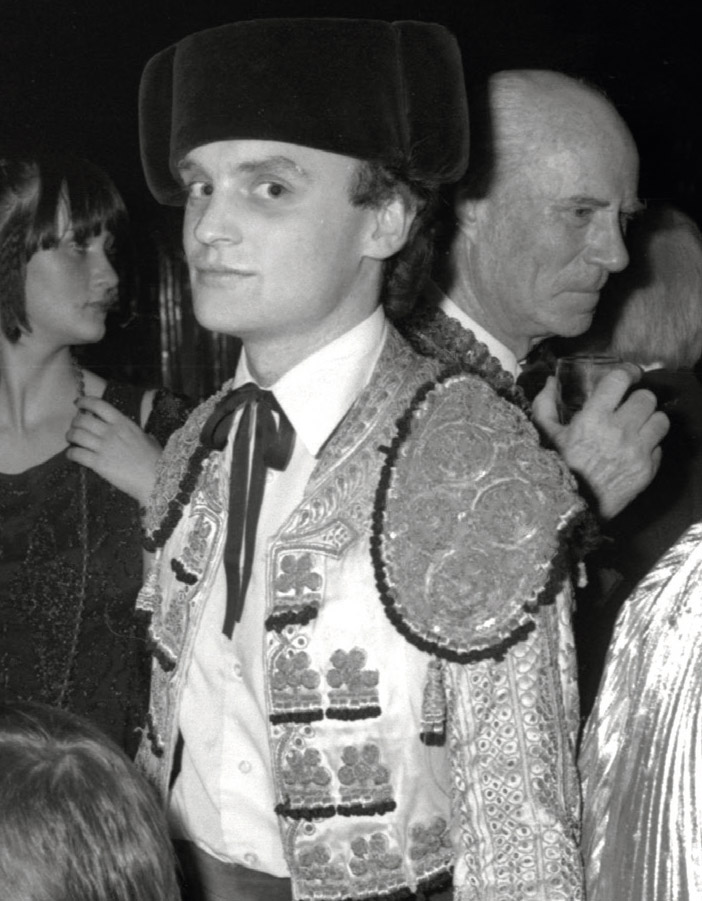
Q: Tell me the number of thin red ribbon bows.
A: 0